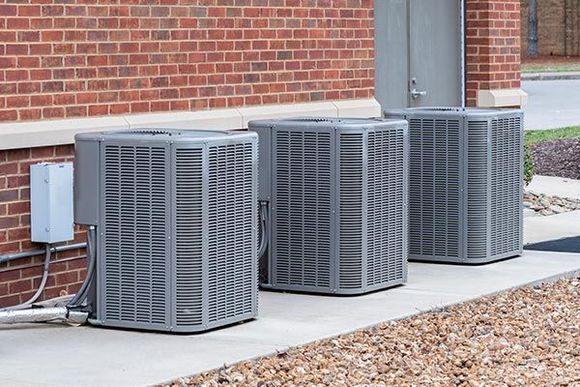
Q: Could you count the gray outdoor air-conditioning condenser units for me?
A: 3